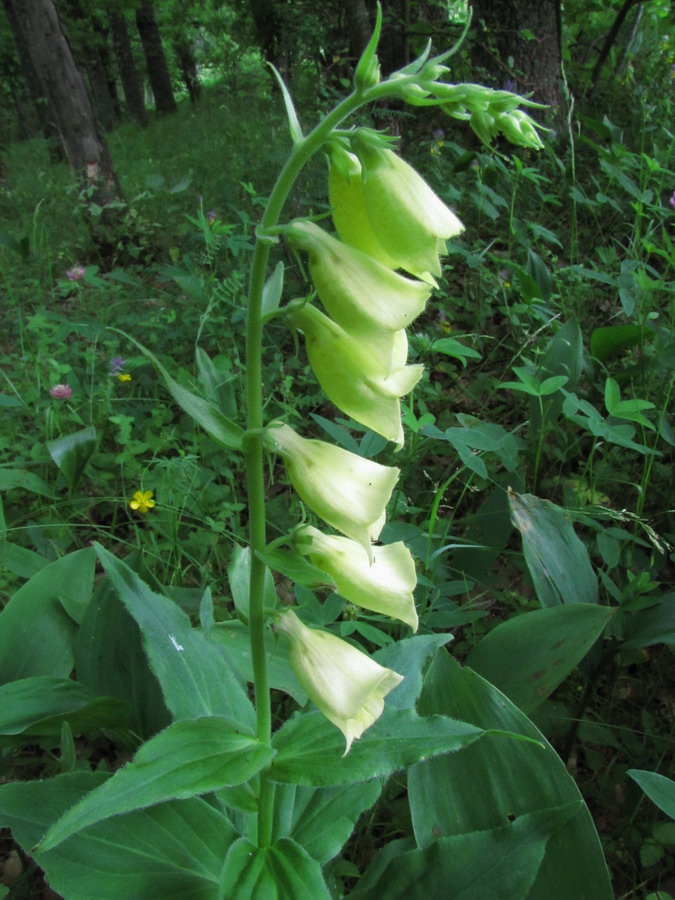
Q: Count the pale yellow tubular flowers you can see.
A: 7